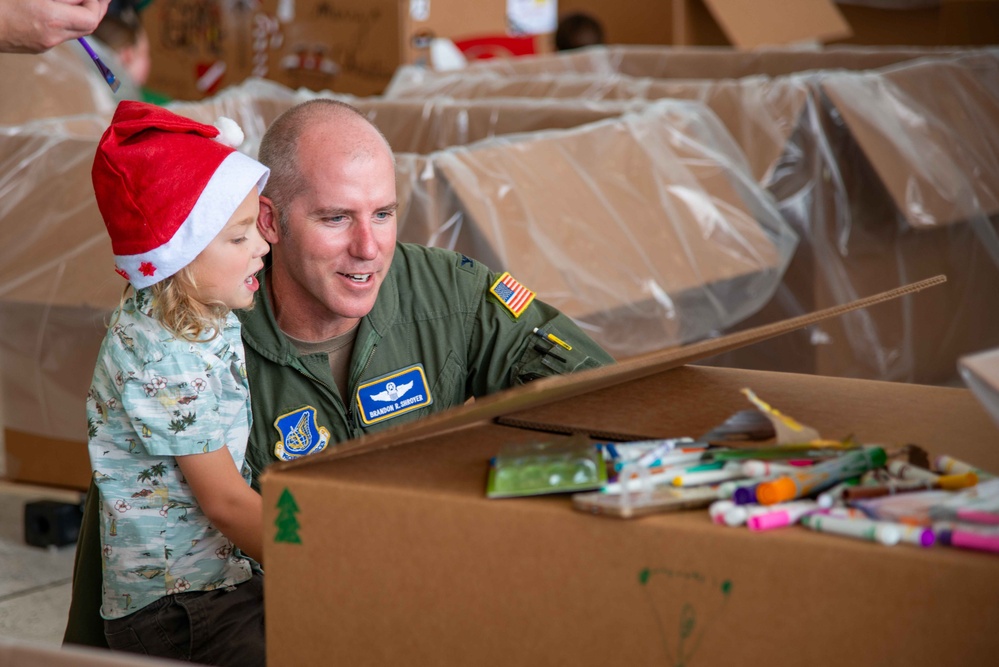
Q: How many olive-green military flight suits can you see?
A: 1